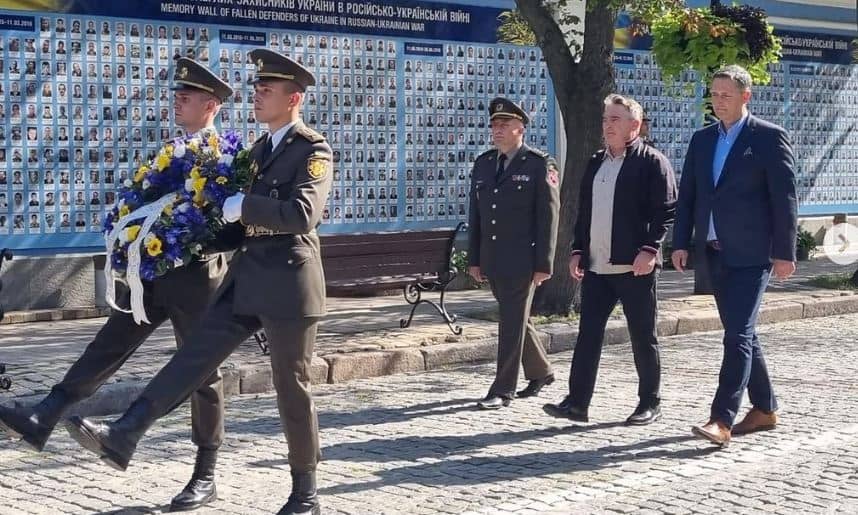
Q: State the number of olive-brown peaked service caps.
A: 3